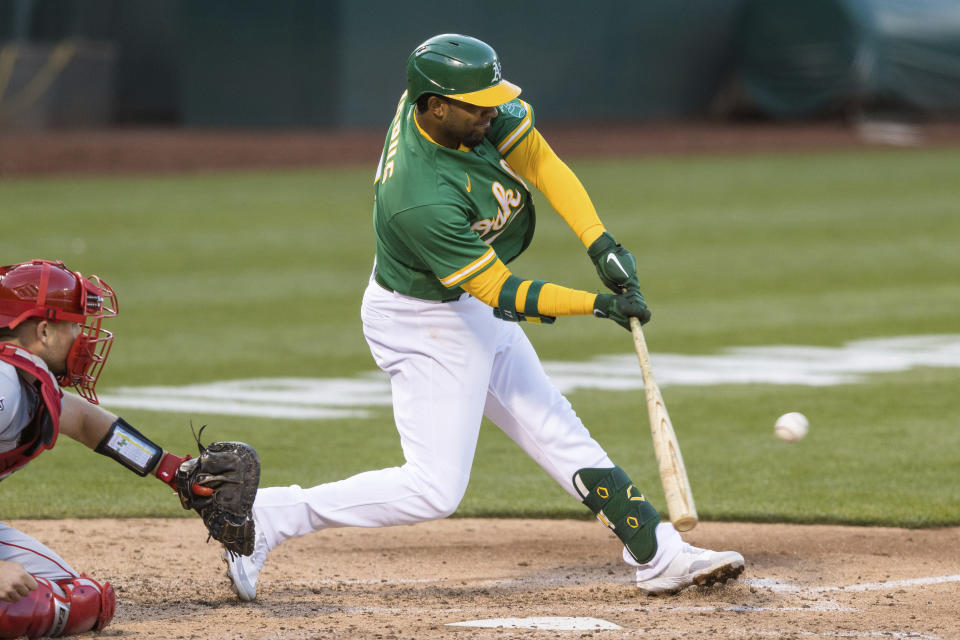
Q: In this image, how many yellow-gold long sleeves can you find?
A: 2